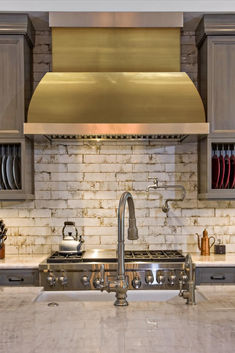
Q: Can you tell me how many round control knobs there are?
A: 9